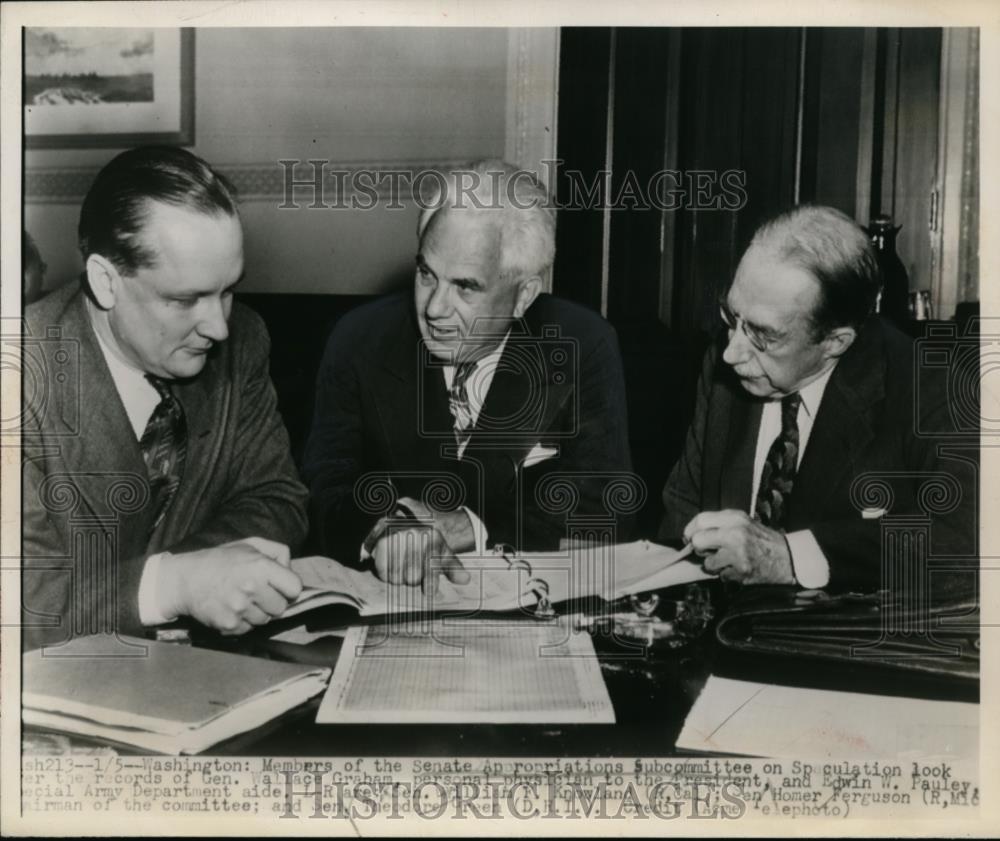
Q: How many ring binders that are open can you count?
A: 1